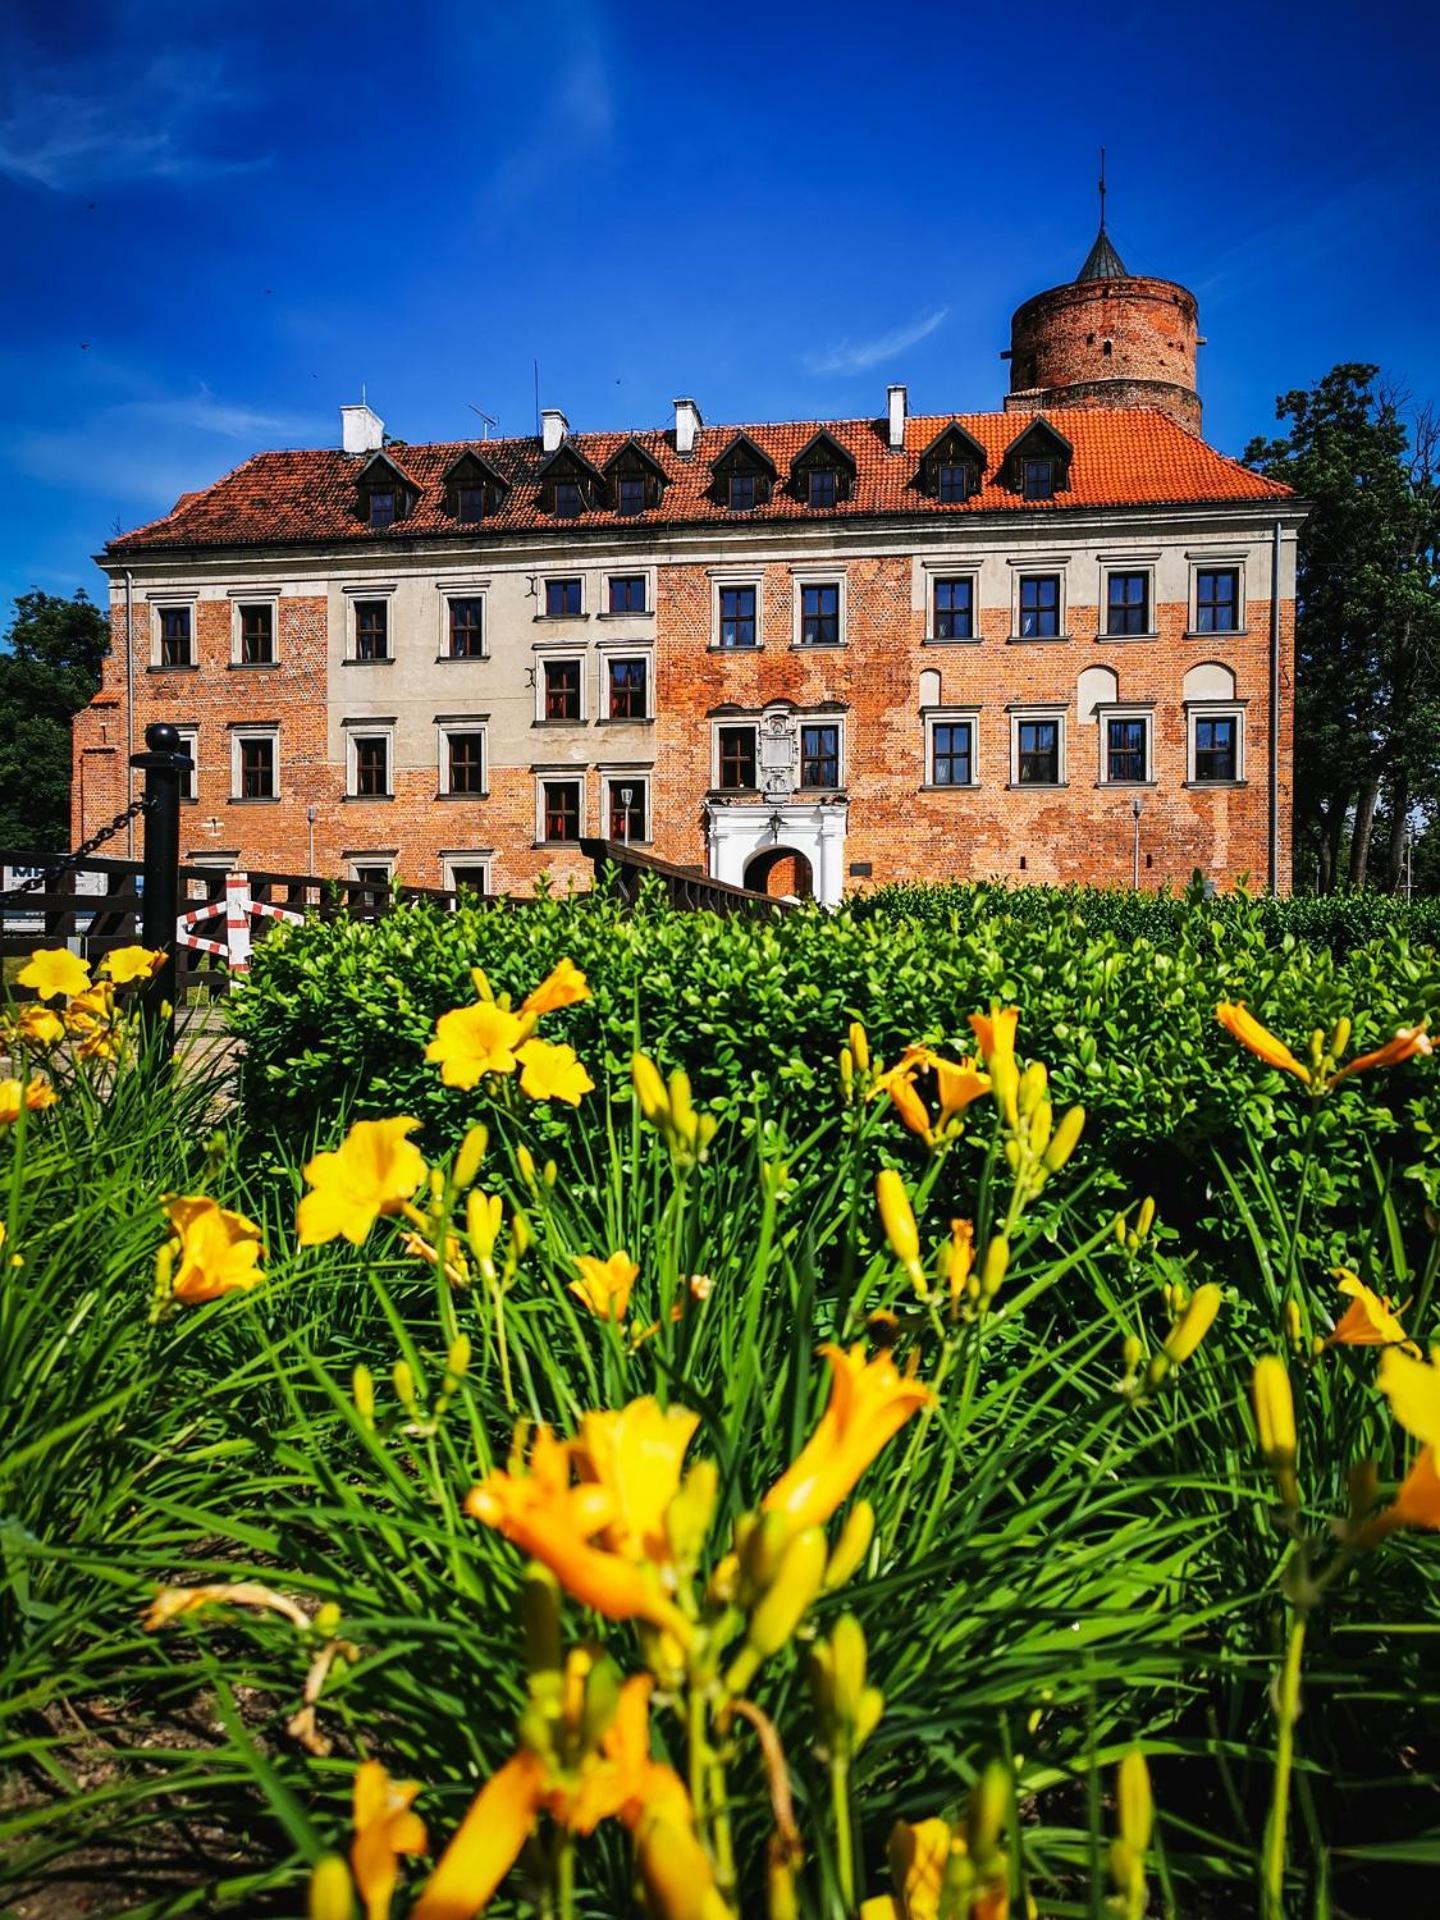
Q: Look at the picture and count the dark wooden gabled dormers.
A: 8